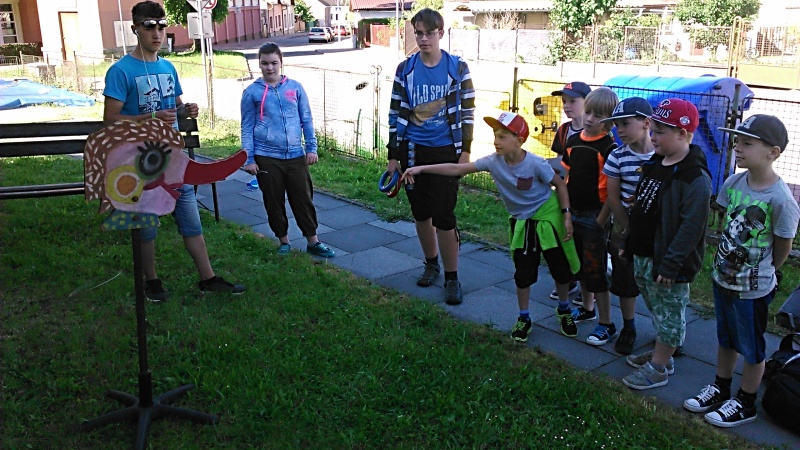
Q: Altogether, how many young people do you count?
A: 9